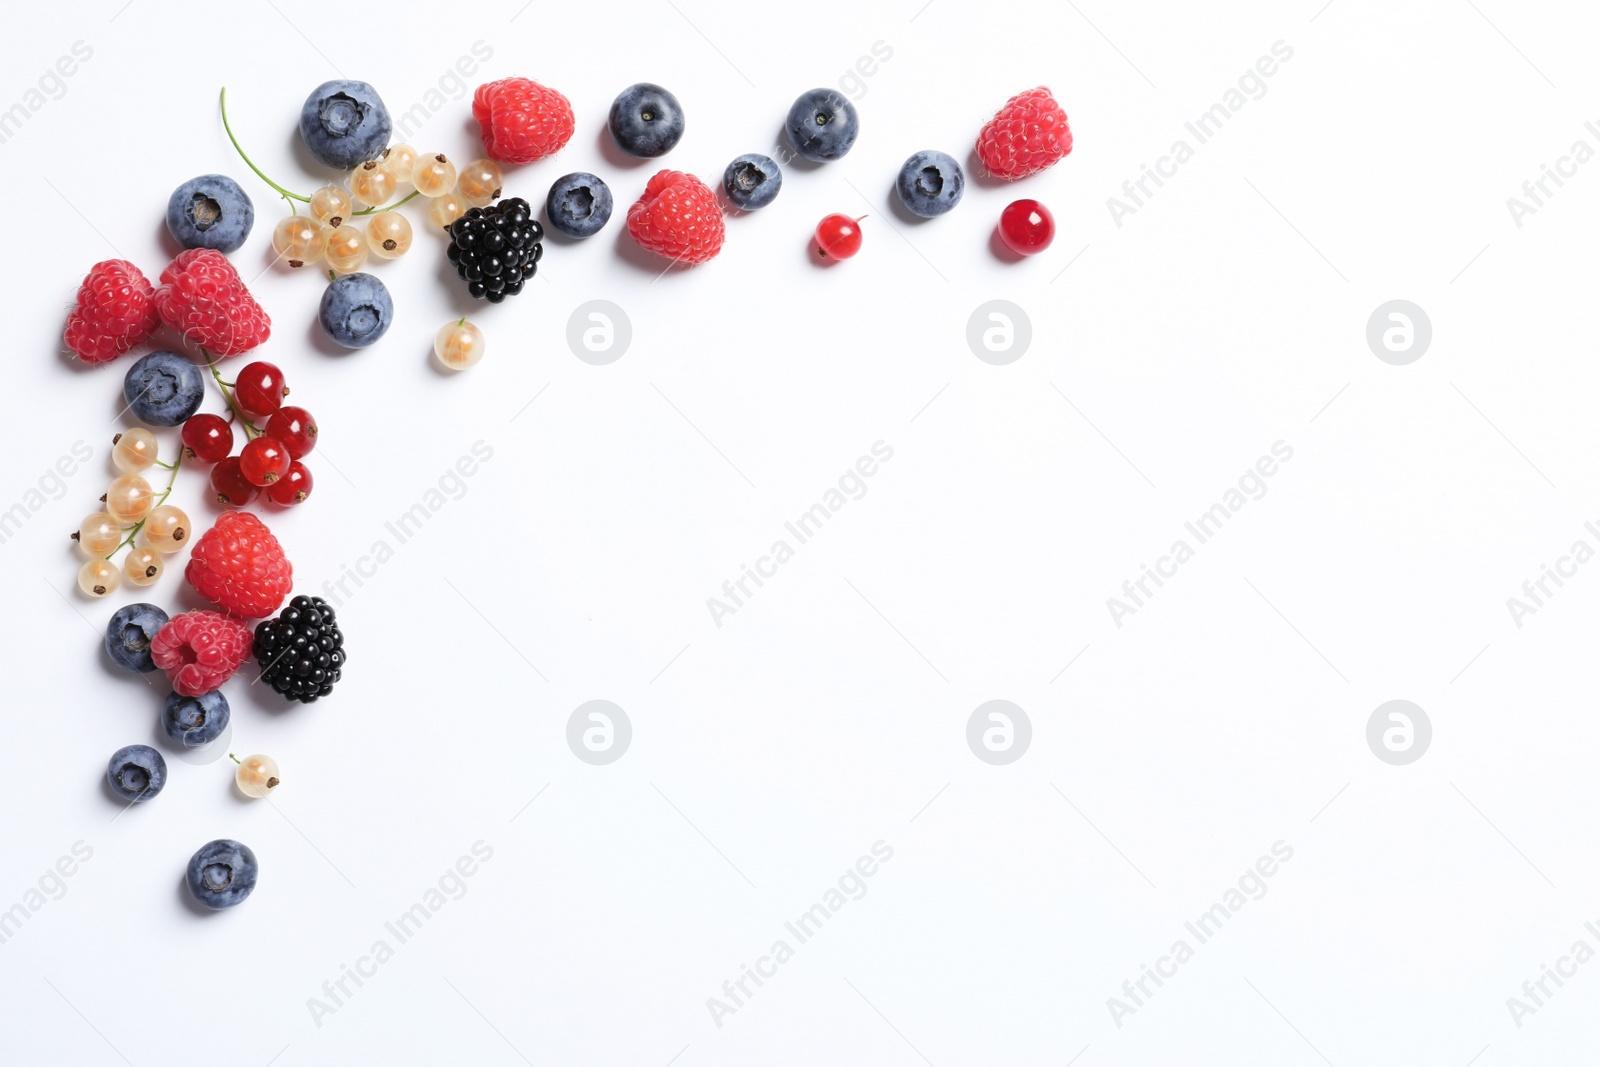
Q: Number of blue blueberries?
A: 13